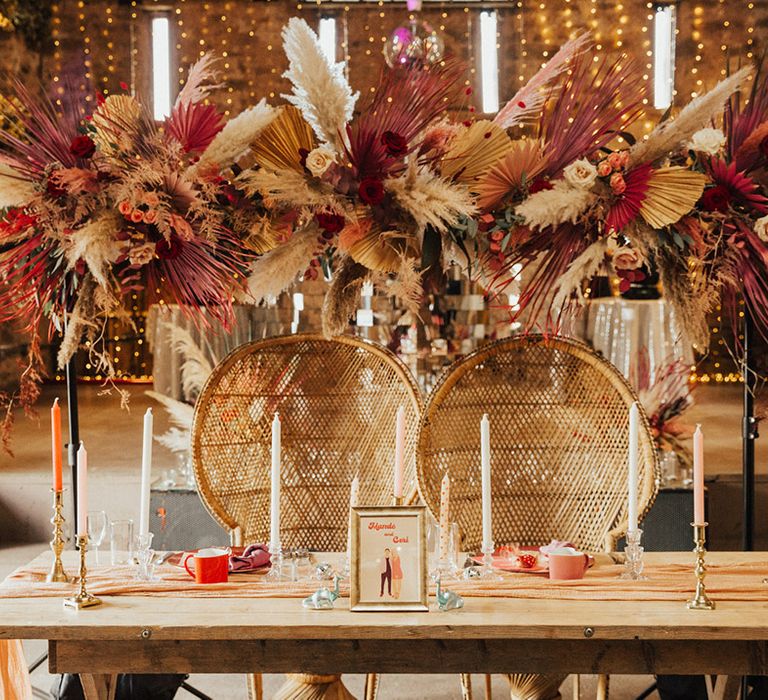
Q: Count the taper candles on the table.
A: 10